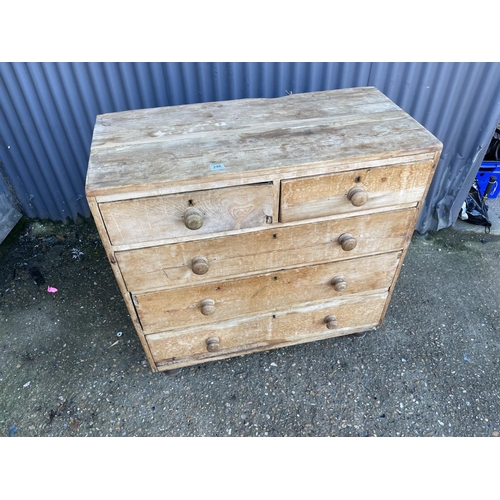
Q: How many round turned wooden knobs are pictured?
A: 8